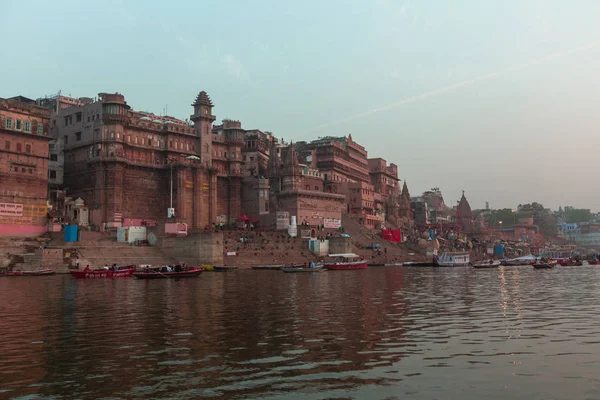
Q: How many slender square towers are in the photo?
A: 1